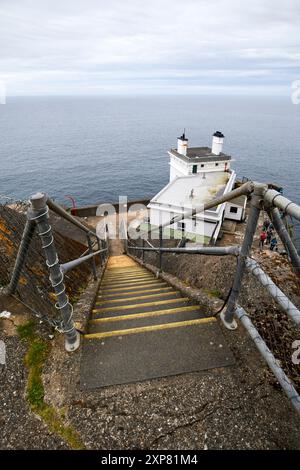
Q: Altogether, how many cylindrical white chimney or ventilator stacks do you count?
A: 2